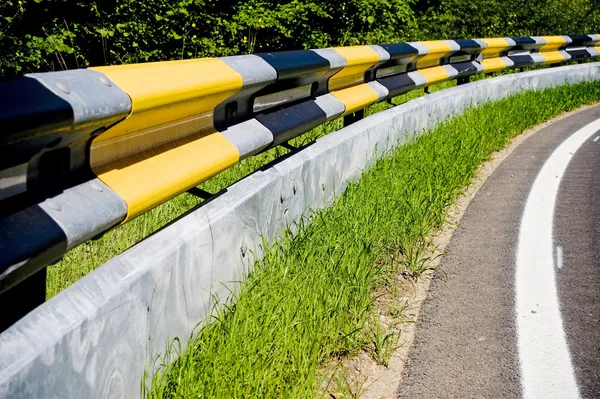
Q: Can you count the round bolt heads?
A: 4